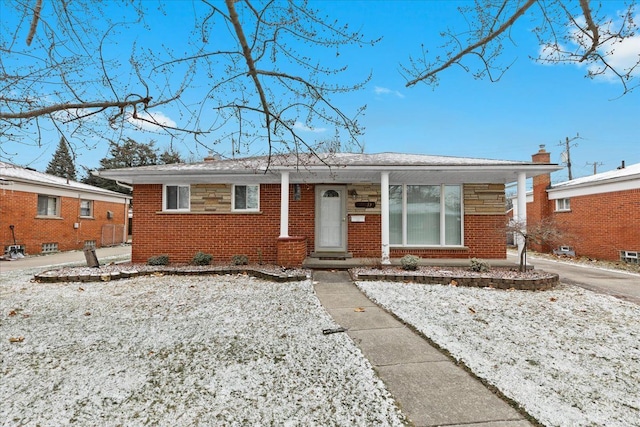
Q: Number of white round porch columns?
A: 3